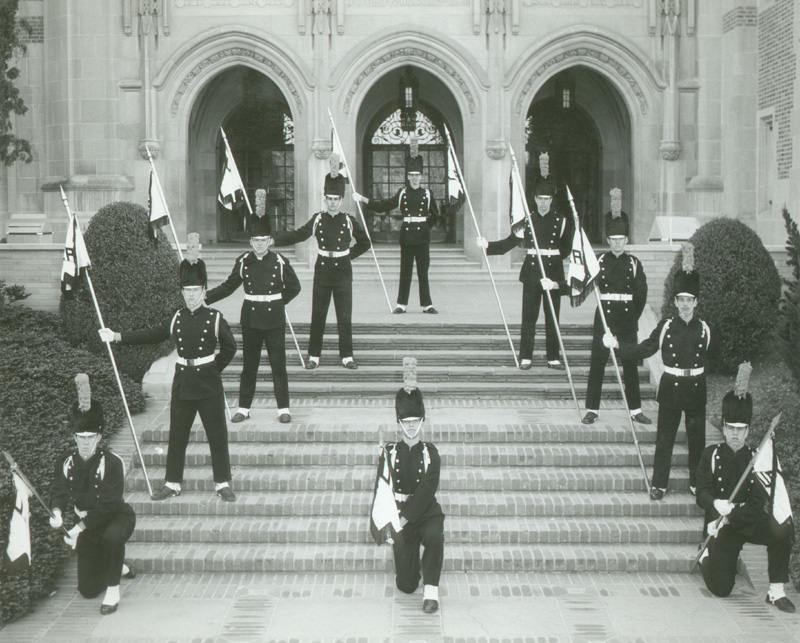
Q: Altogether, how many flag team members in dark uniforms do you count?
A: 10